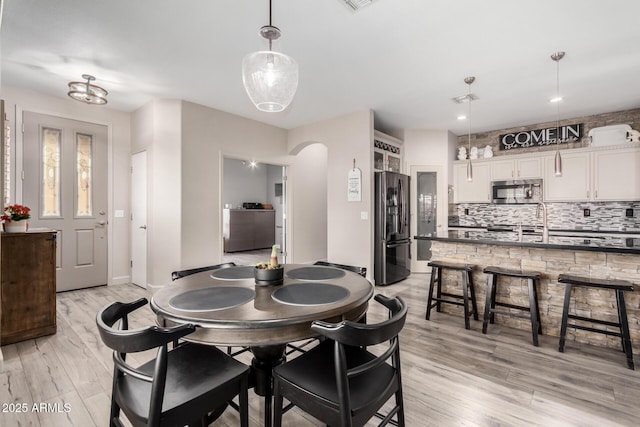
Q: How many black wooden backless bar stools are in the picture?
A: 3